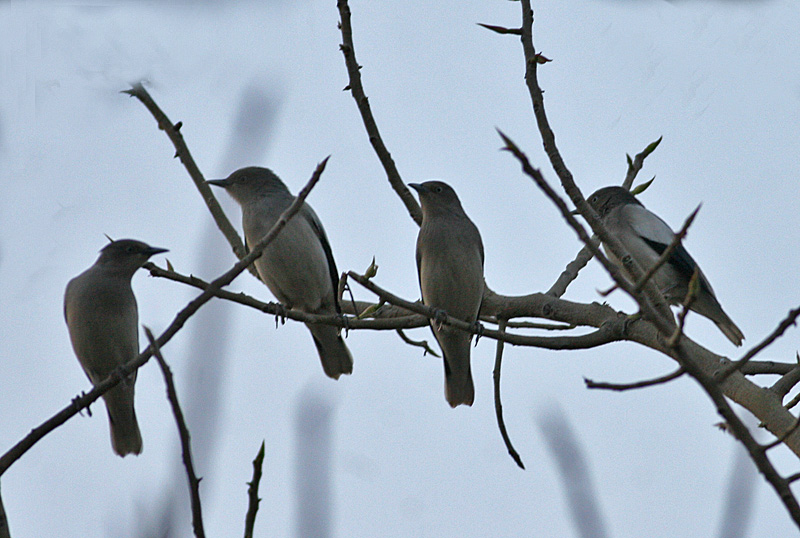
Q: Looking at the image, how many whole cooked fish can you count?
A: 0